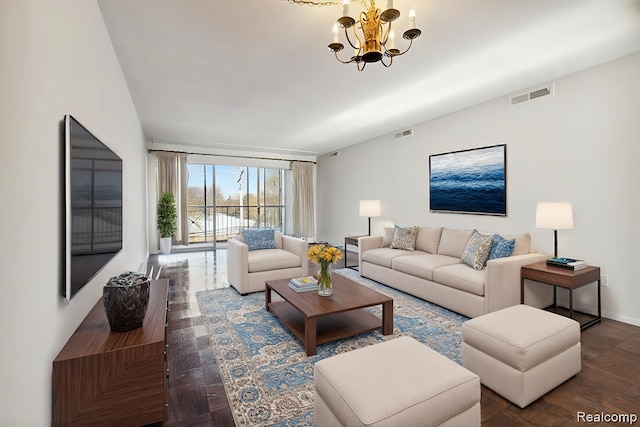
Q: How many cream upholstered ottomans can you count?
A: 2